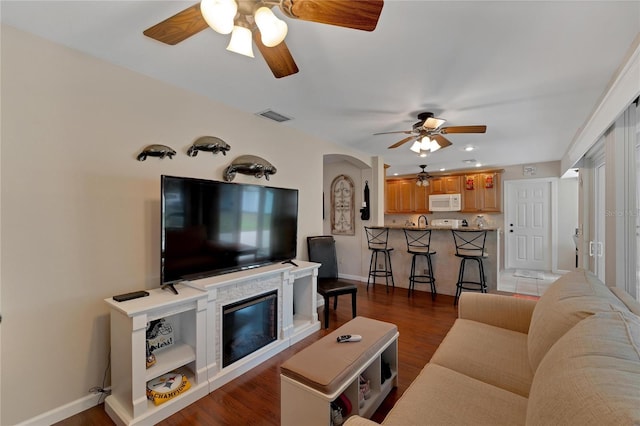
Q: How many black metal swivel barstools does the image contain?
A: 3